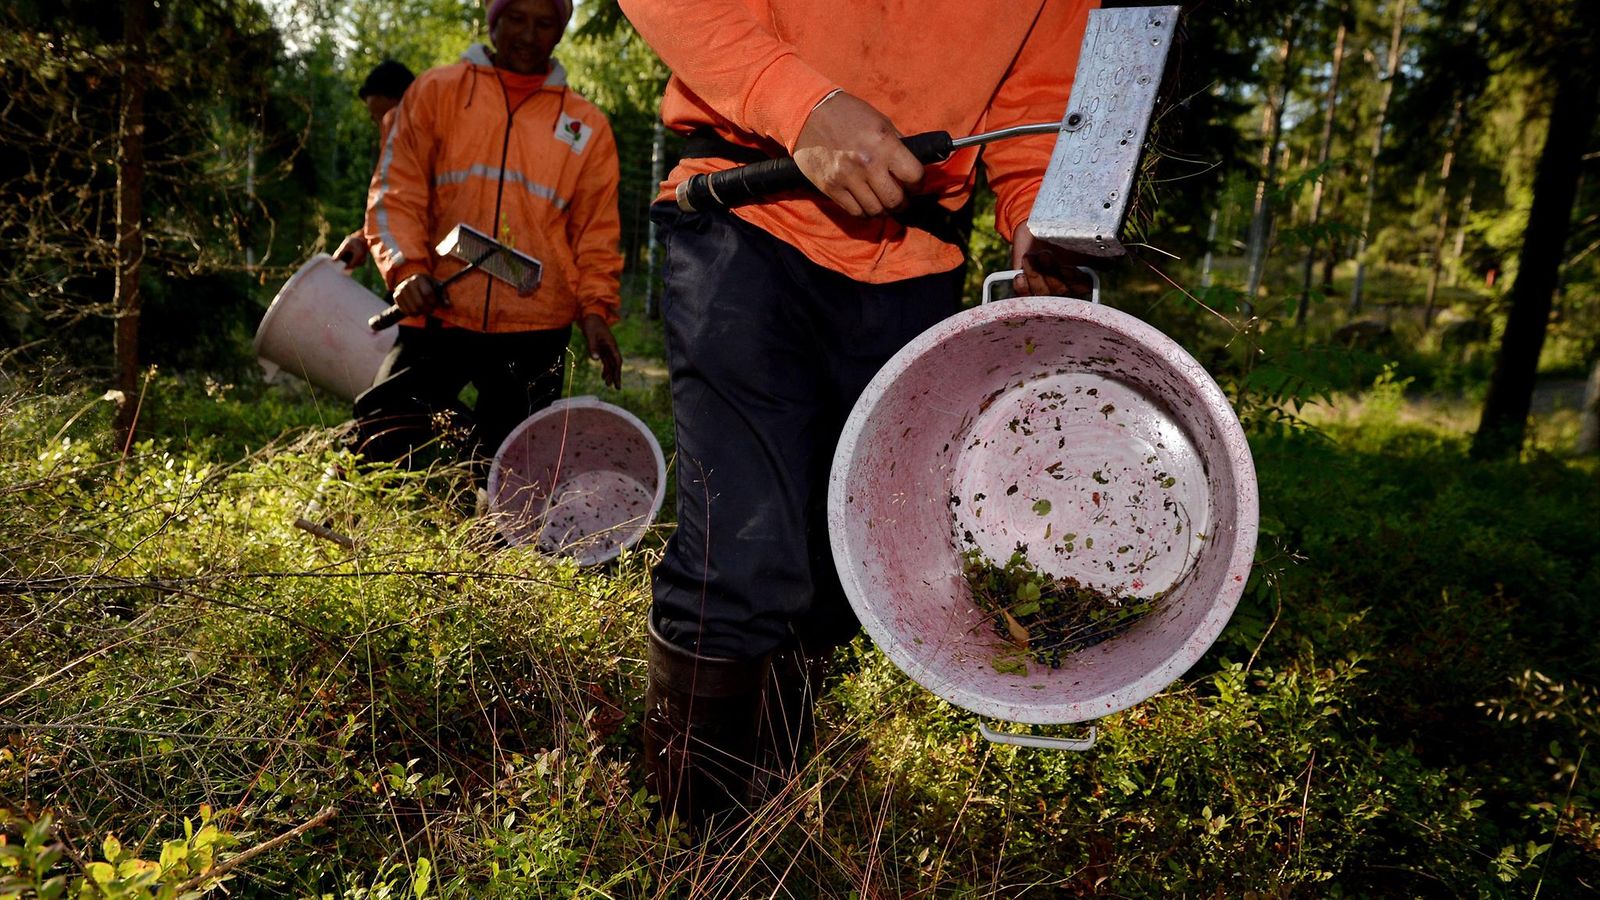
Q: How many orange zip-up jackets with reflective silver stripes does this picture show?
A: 1